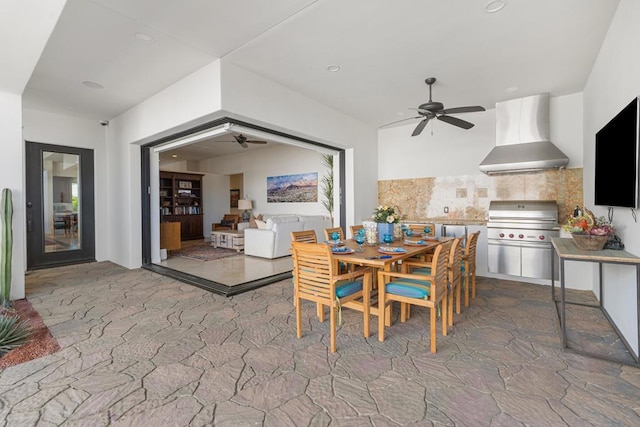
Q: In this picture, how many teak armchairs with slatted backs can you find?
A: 8